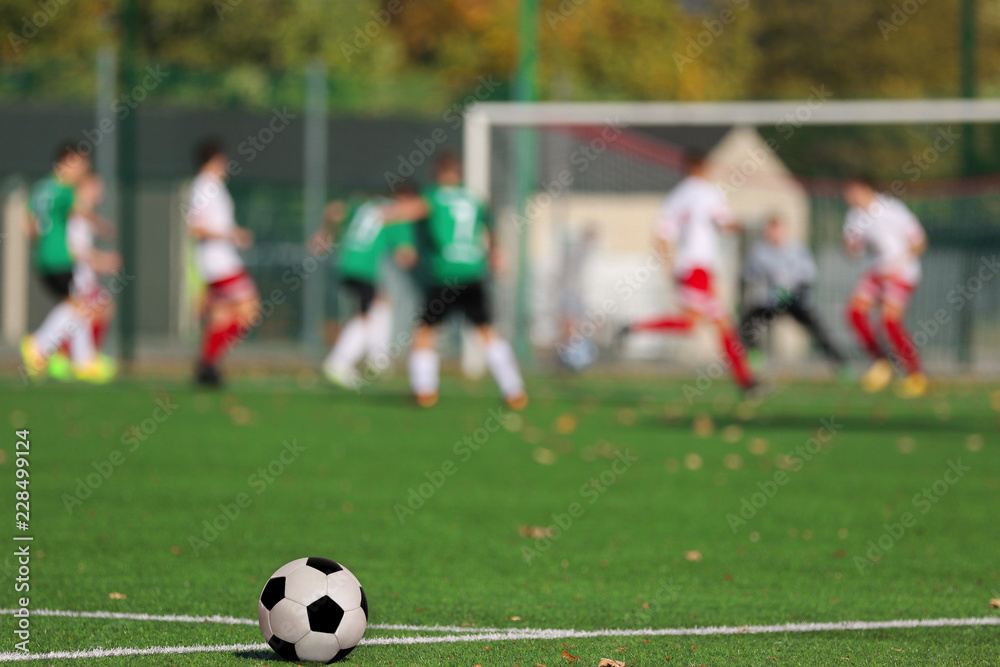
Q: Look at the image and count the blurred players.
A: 8